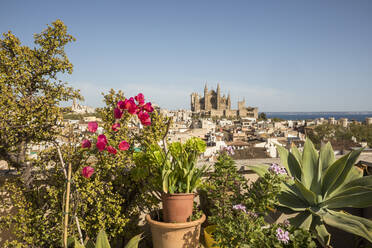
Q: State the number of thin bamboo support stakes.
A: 1